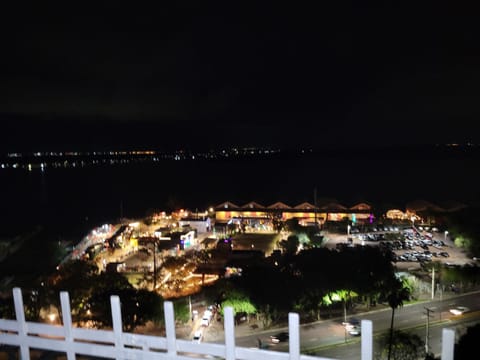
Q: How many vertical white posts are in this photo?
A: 8